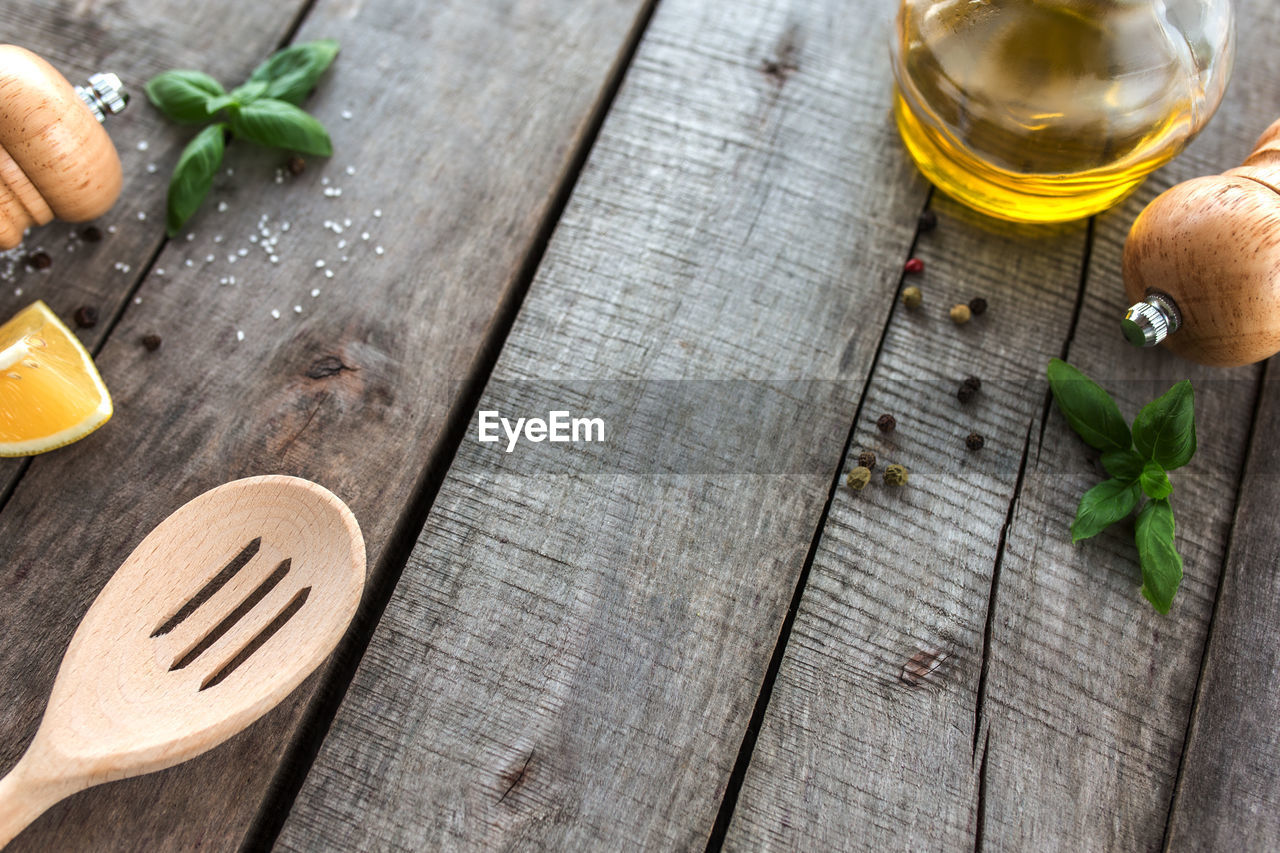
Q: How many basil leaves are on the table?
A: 12